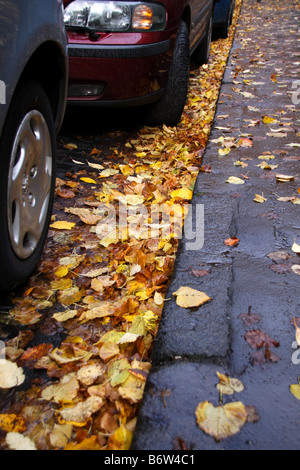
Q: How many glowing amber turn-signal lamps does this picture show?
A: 1